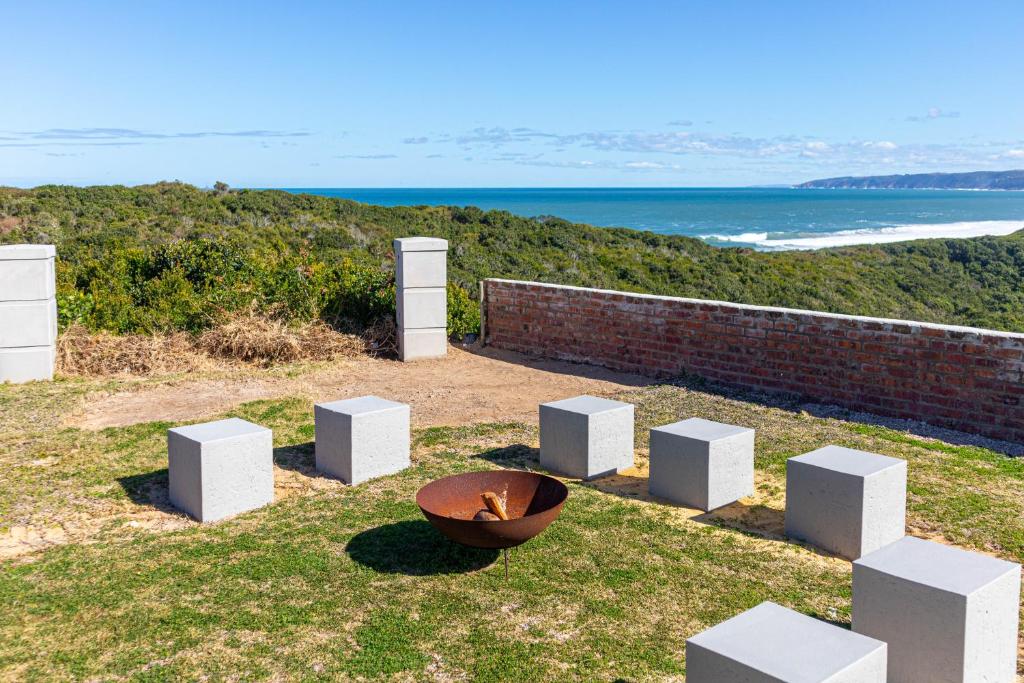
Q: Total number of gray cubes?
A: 7